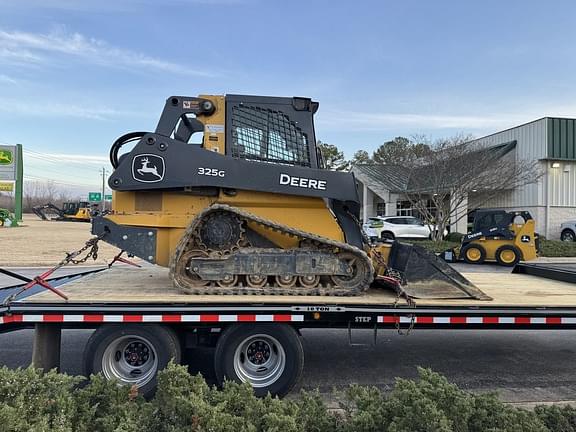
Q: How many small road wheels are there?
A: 4